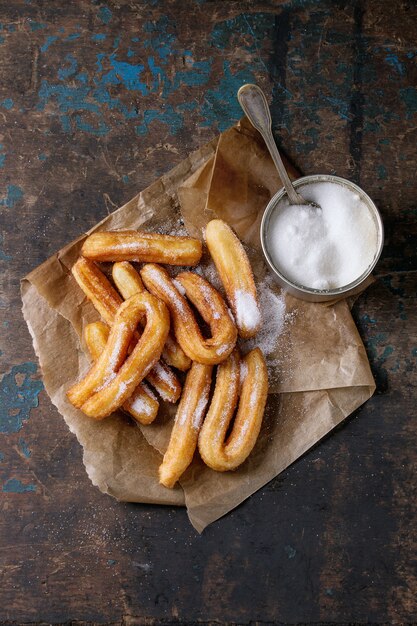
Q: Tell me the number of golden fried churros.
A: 9